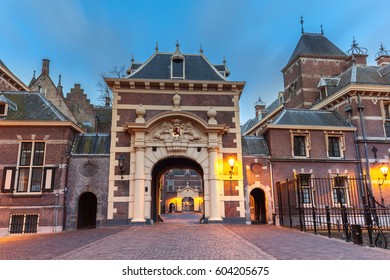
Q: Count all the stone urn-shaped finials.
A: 3